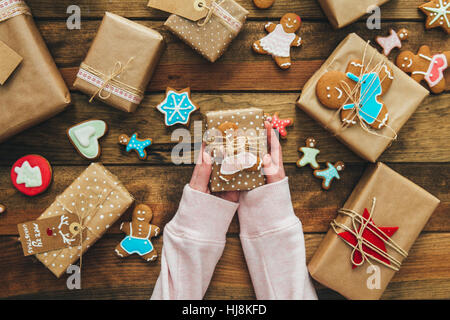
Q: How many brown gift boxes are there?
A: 8